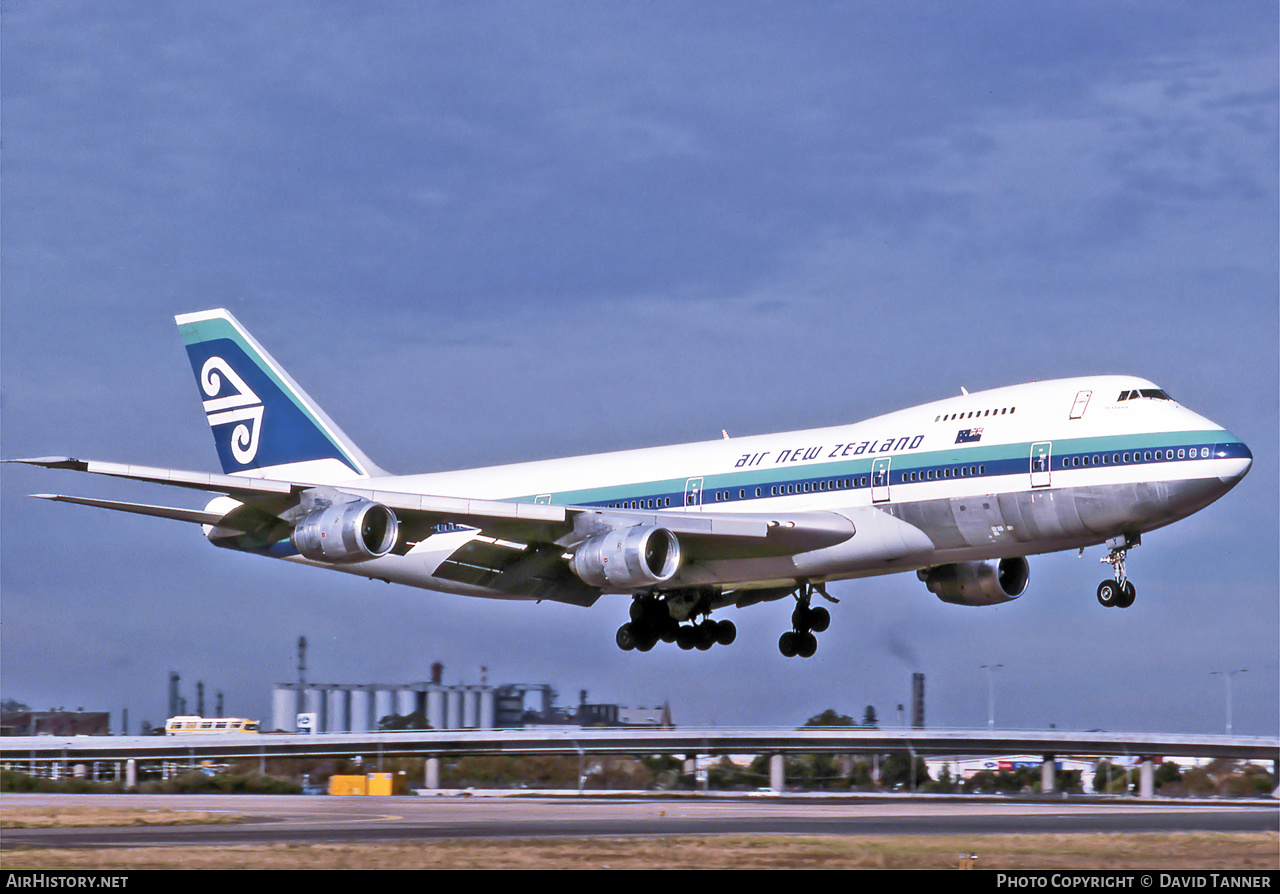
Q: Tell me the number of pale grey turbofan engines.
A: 3